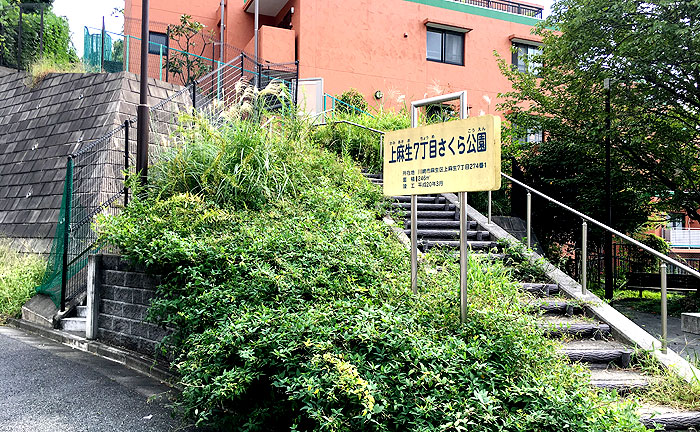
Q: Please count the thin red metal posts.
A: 0